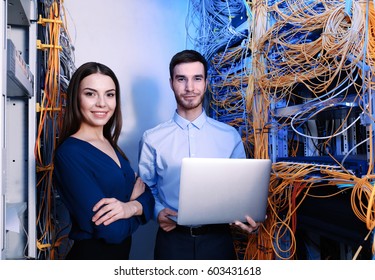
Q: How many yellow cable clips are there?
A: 5